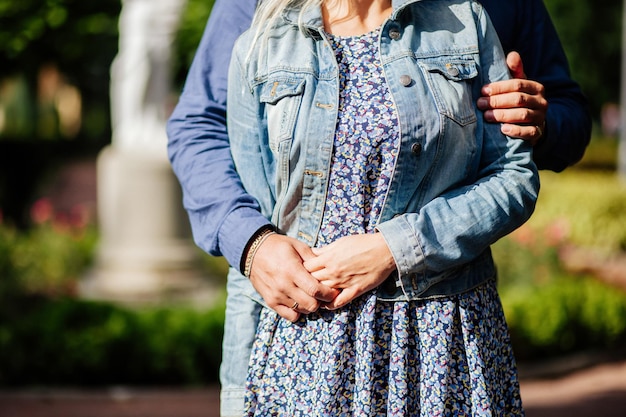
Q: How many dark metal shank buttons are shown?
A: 4